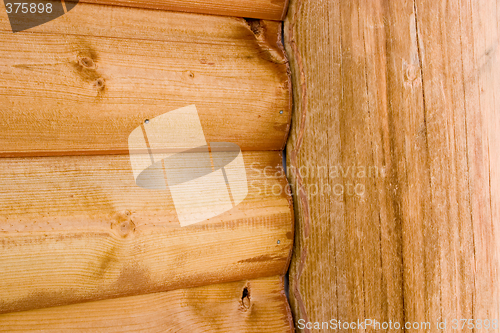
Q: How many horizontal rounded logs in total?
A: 4